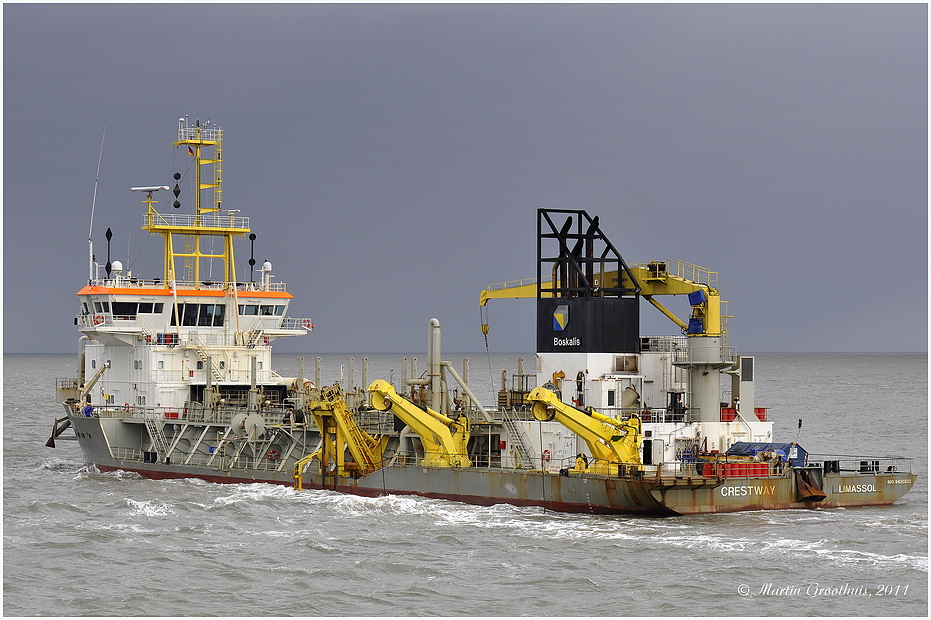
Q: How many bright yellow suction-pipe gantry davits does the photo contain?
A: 3